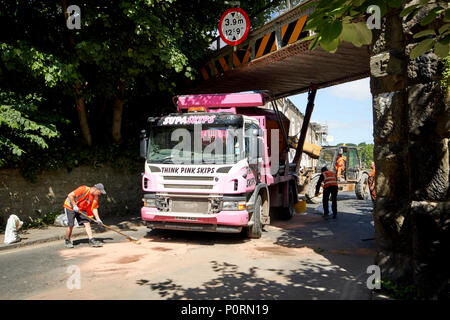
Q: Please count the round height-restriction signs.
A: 1